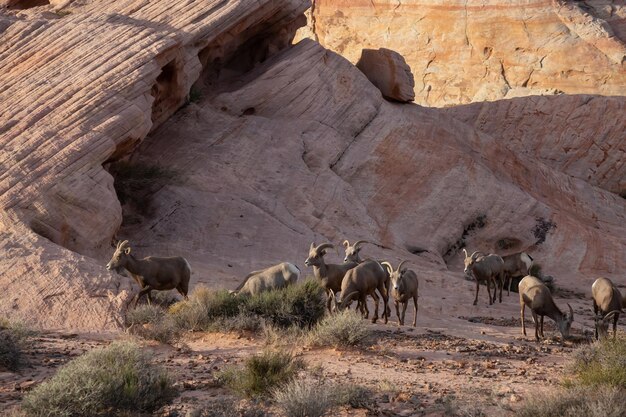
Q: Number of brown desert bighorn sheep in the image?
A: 10